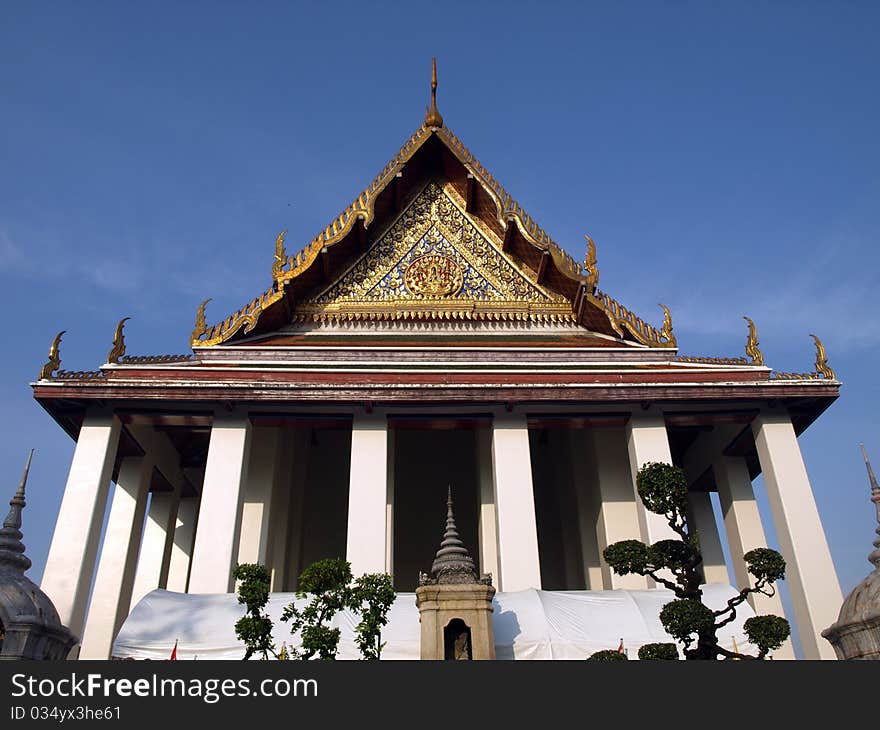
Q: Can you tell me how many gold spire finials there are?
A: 9